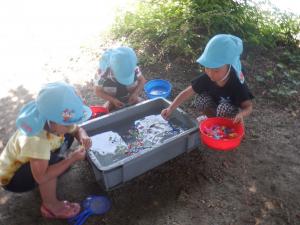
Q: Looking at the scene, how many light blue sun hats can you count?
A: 3